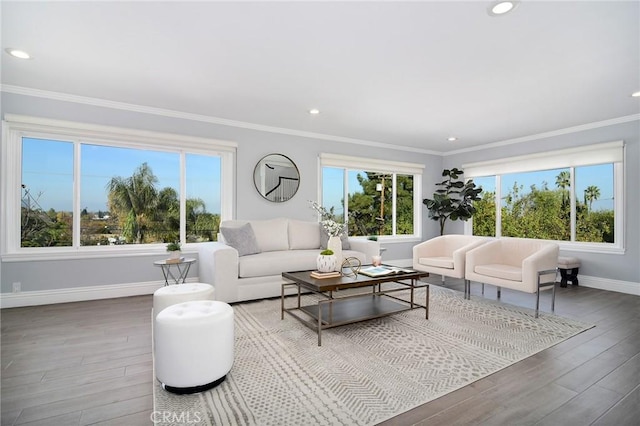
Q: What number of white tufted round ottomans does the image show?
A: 2